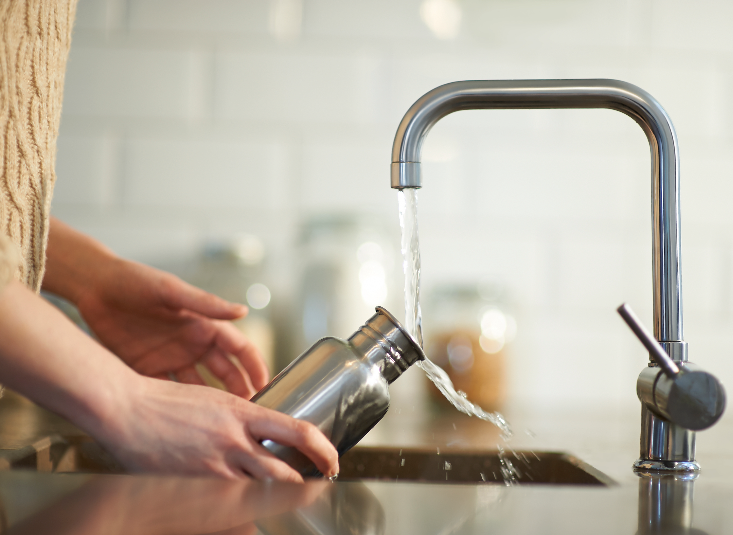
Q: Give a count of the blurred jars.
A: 3